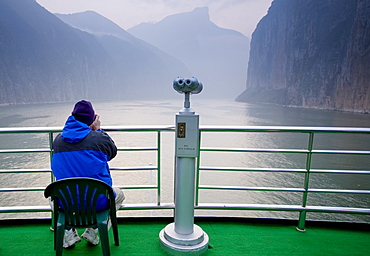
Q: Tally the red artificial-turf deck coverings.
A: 0